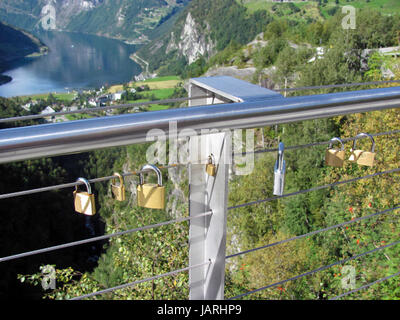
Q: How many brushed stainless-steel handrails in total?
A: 1